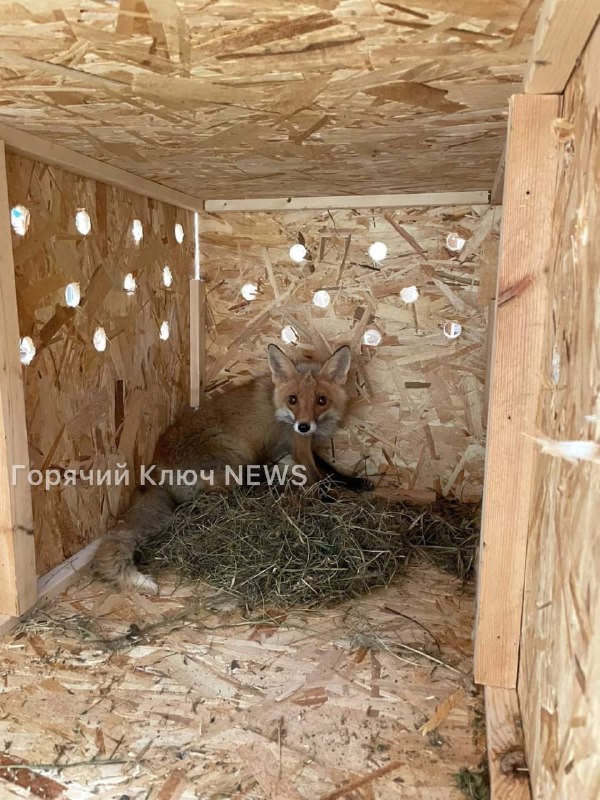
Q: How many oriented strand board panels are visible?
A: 5